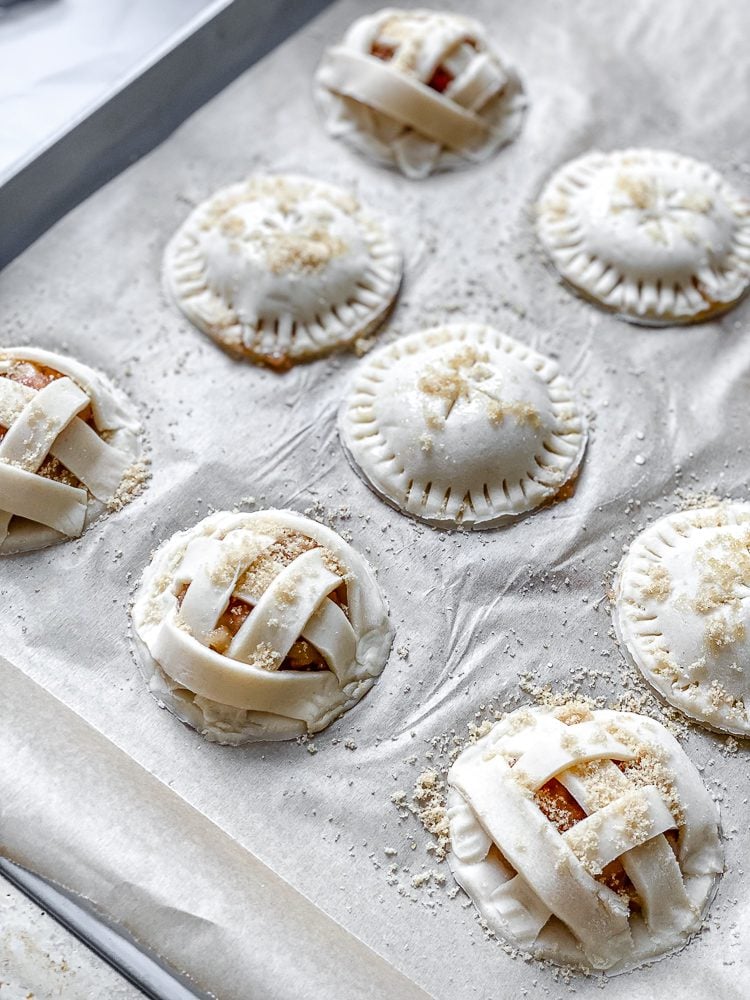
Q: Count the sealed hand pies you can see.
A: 4